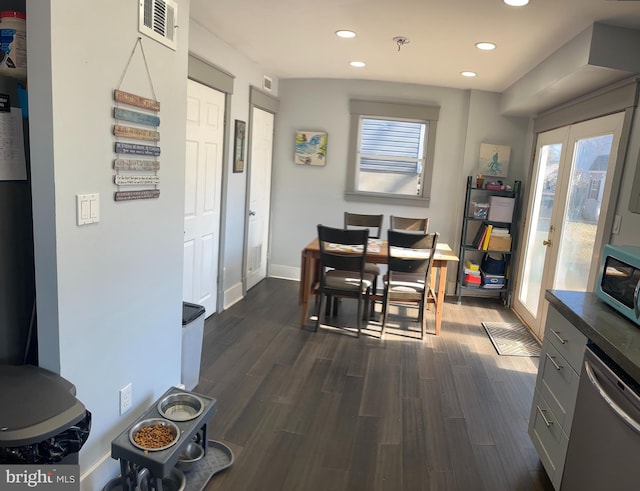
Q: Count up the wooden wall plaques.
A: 7